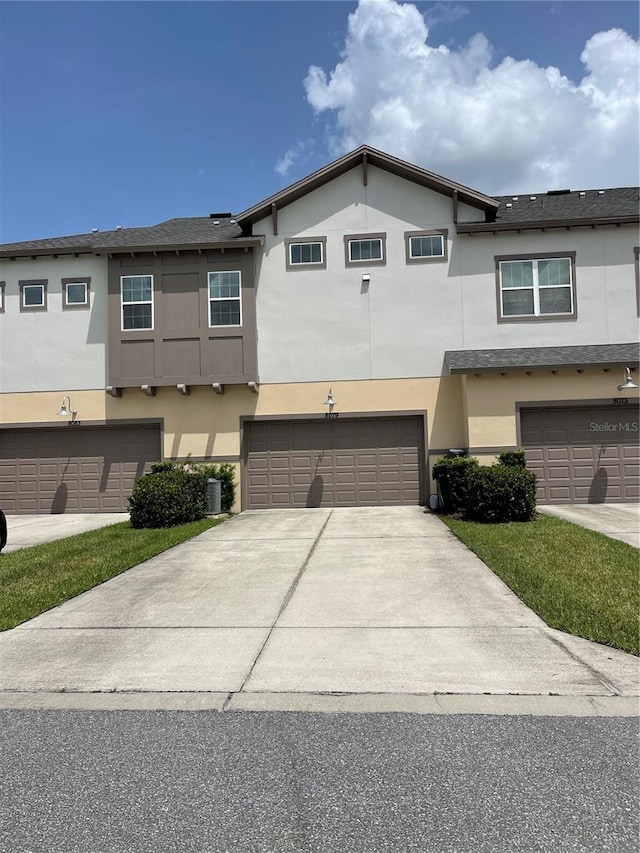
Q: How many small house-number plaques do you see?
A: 3